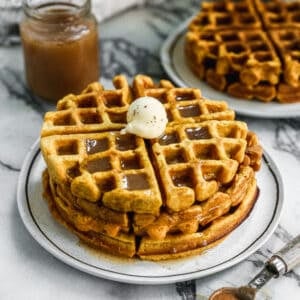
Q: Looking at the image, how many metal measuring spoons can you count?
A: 1